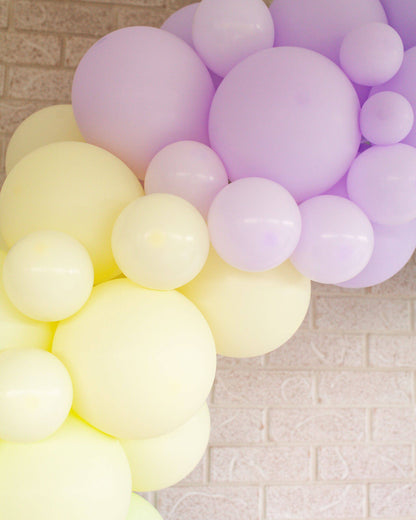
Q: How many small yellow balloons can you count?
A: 3